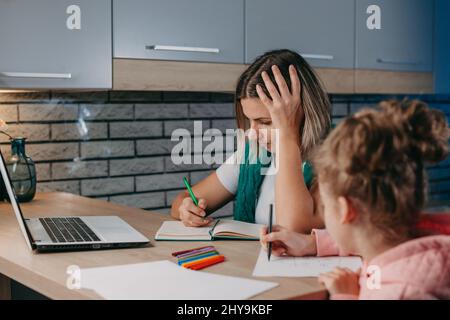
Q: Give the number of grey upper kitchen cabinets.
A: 4